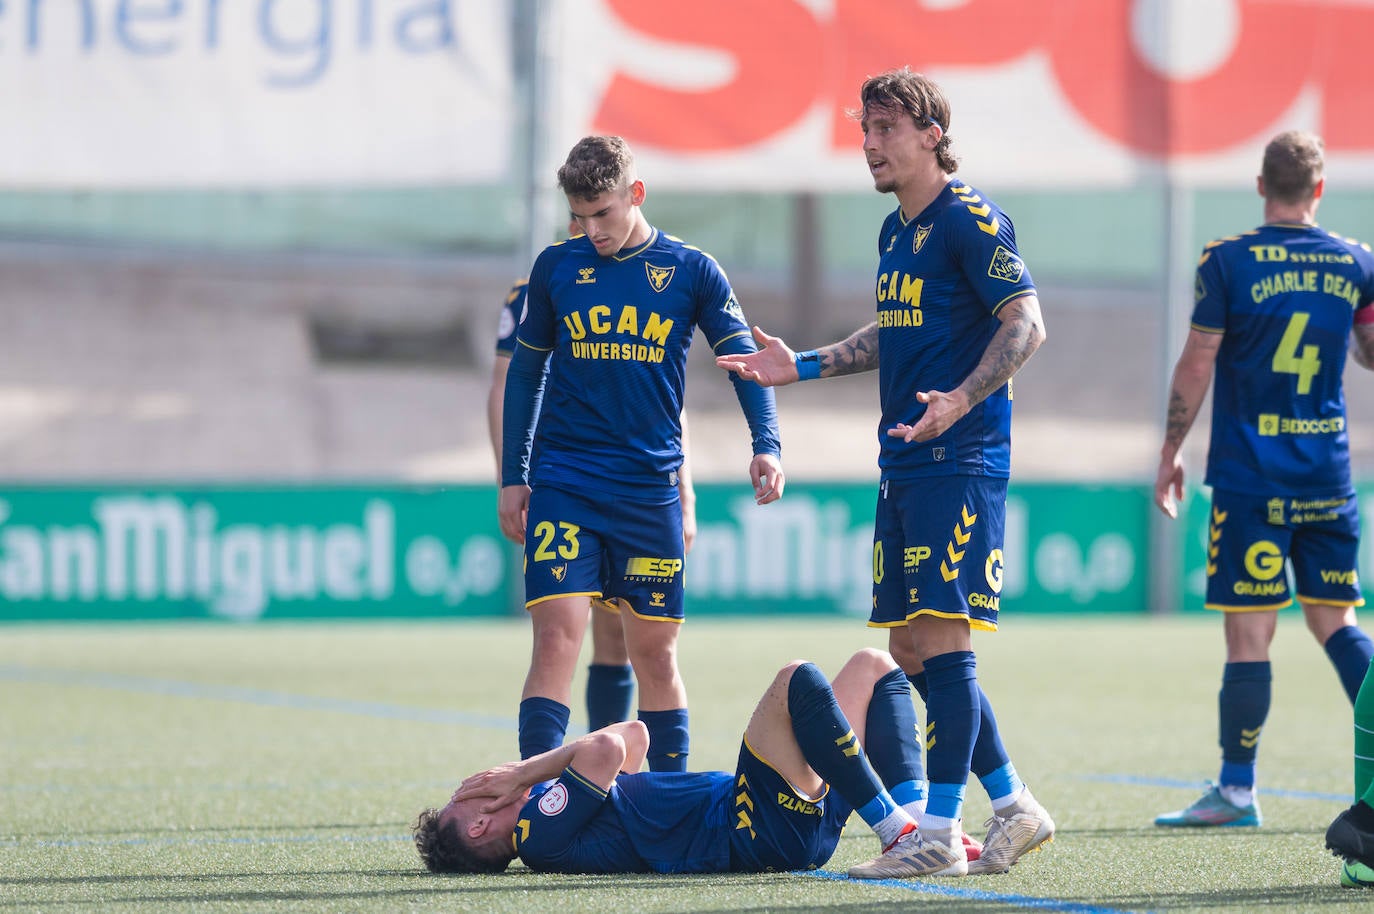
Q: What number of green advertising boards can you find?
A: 3